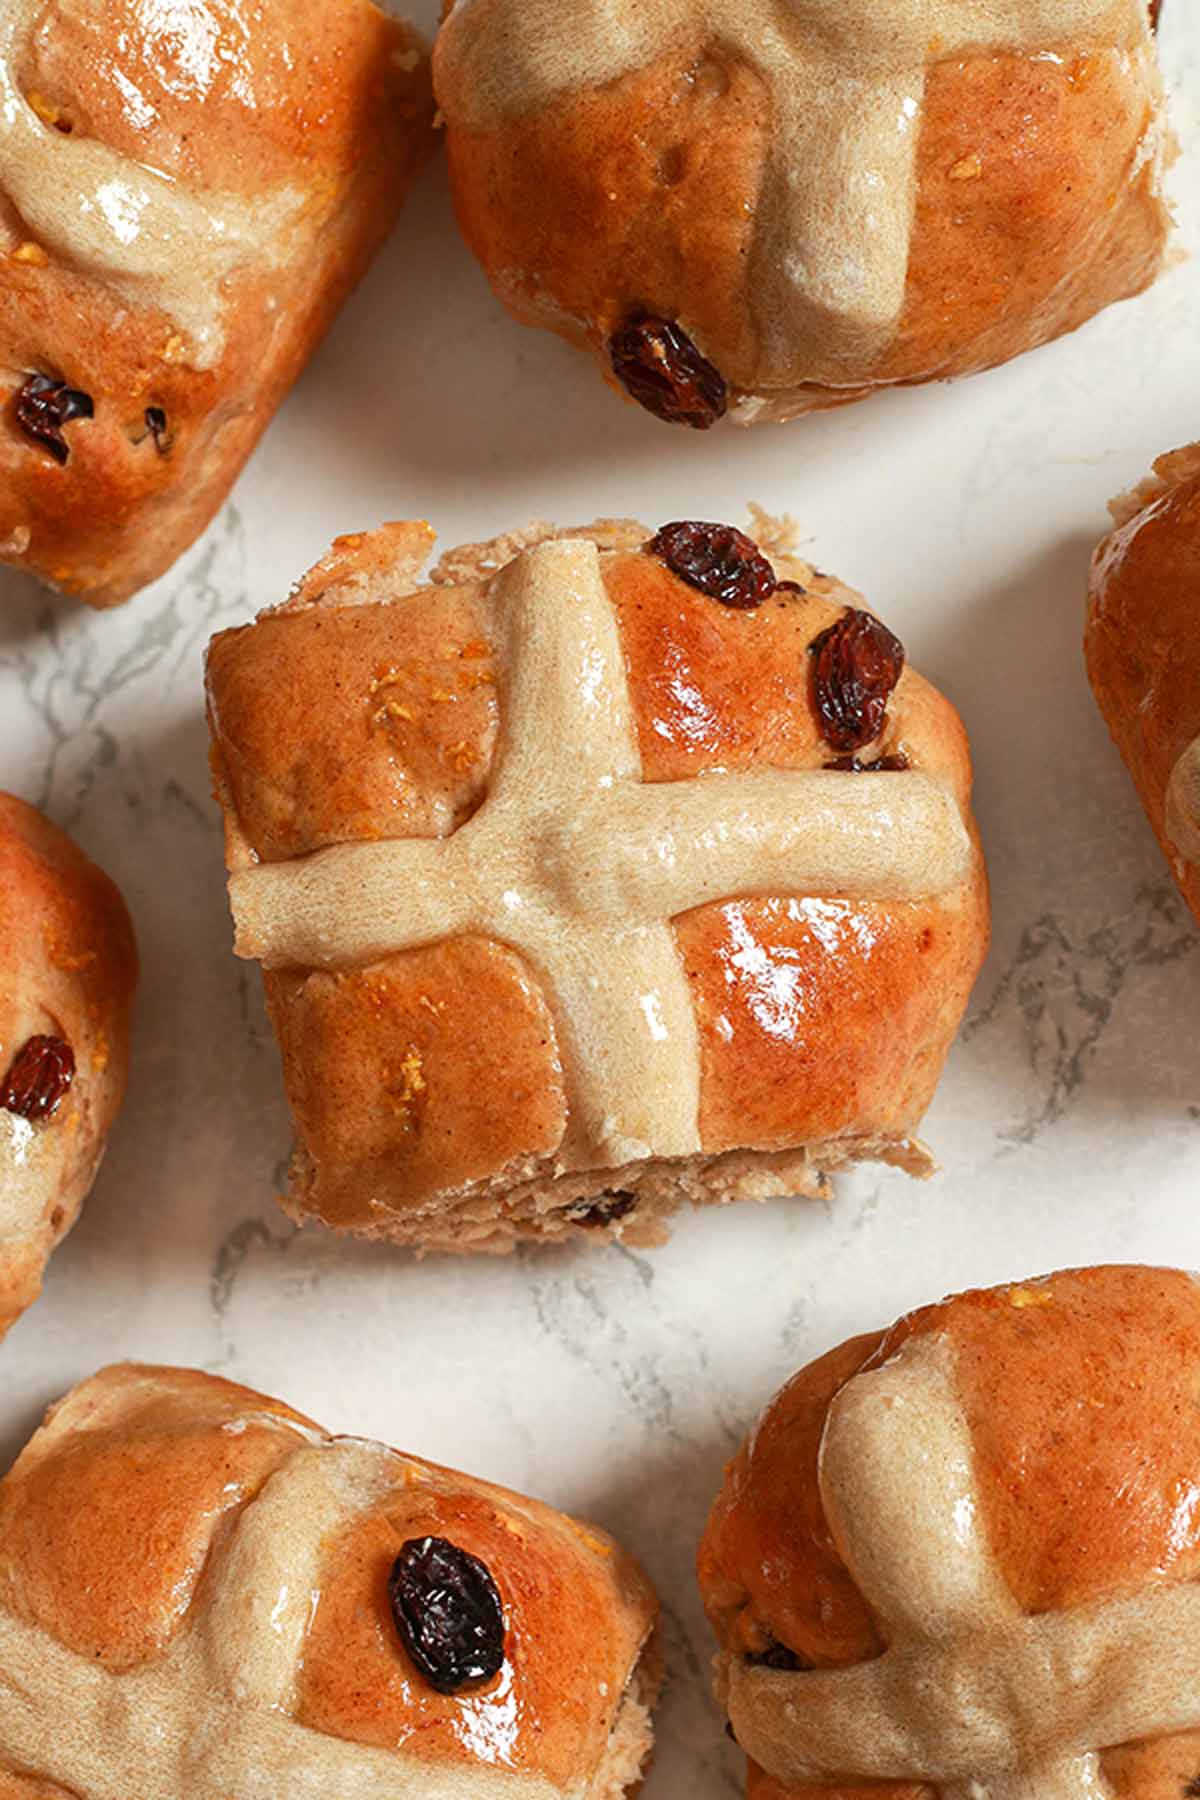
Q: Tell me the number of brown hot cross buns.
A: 7